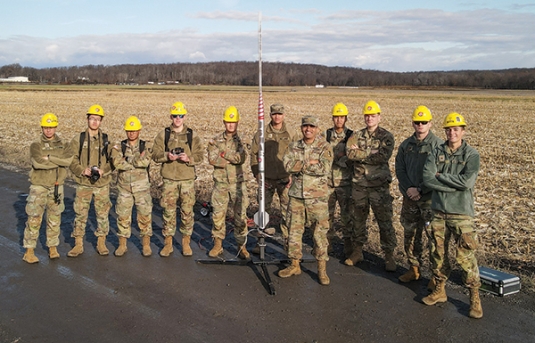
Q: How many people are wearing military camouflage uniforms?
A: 11